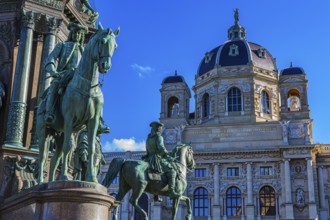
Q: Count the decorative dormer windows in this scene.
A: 3